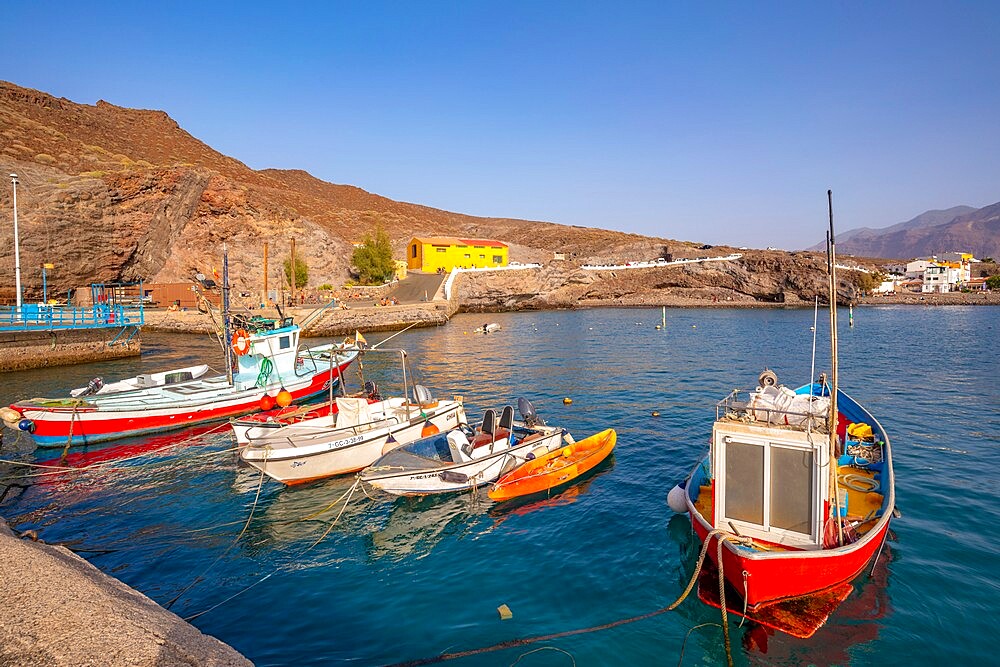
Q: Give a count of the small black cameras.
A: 0